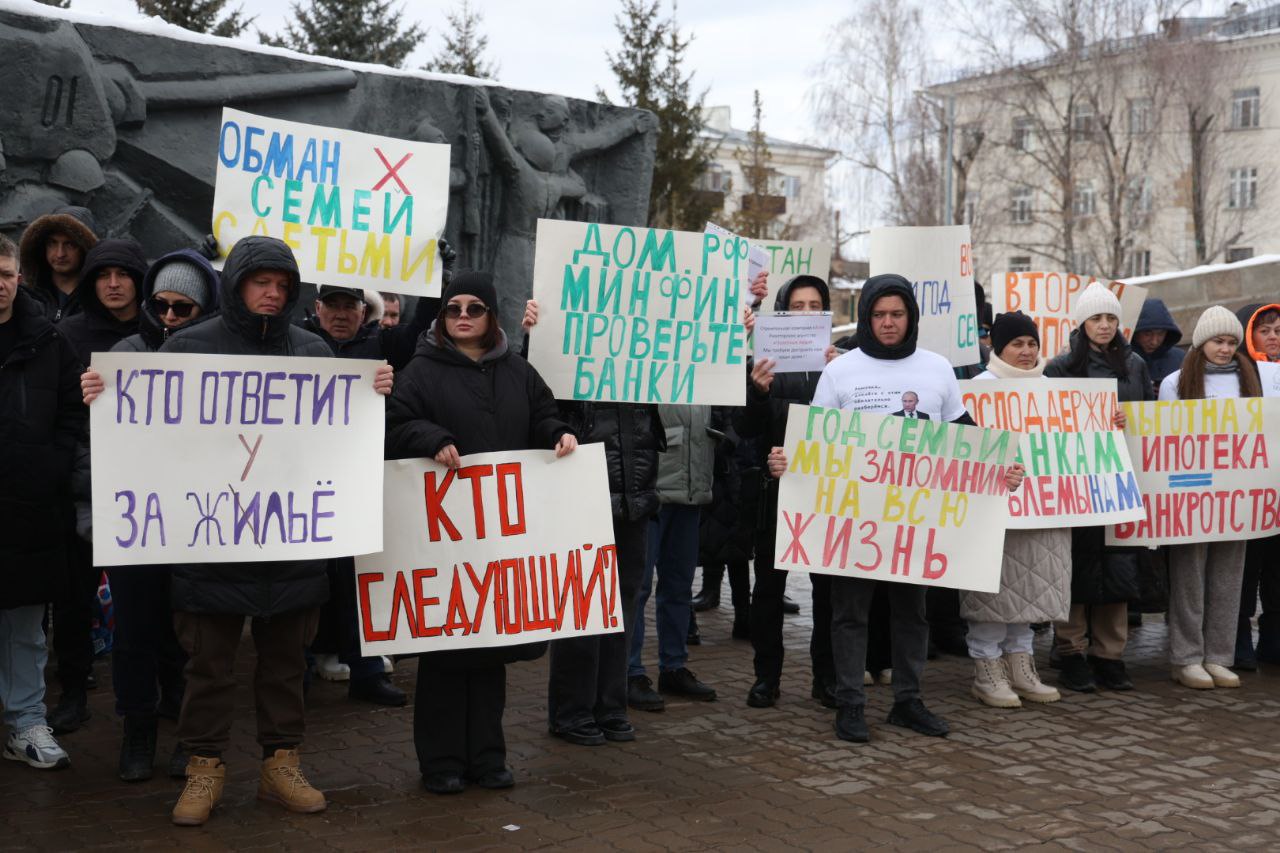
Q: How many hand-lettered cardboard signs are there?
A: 10